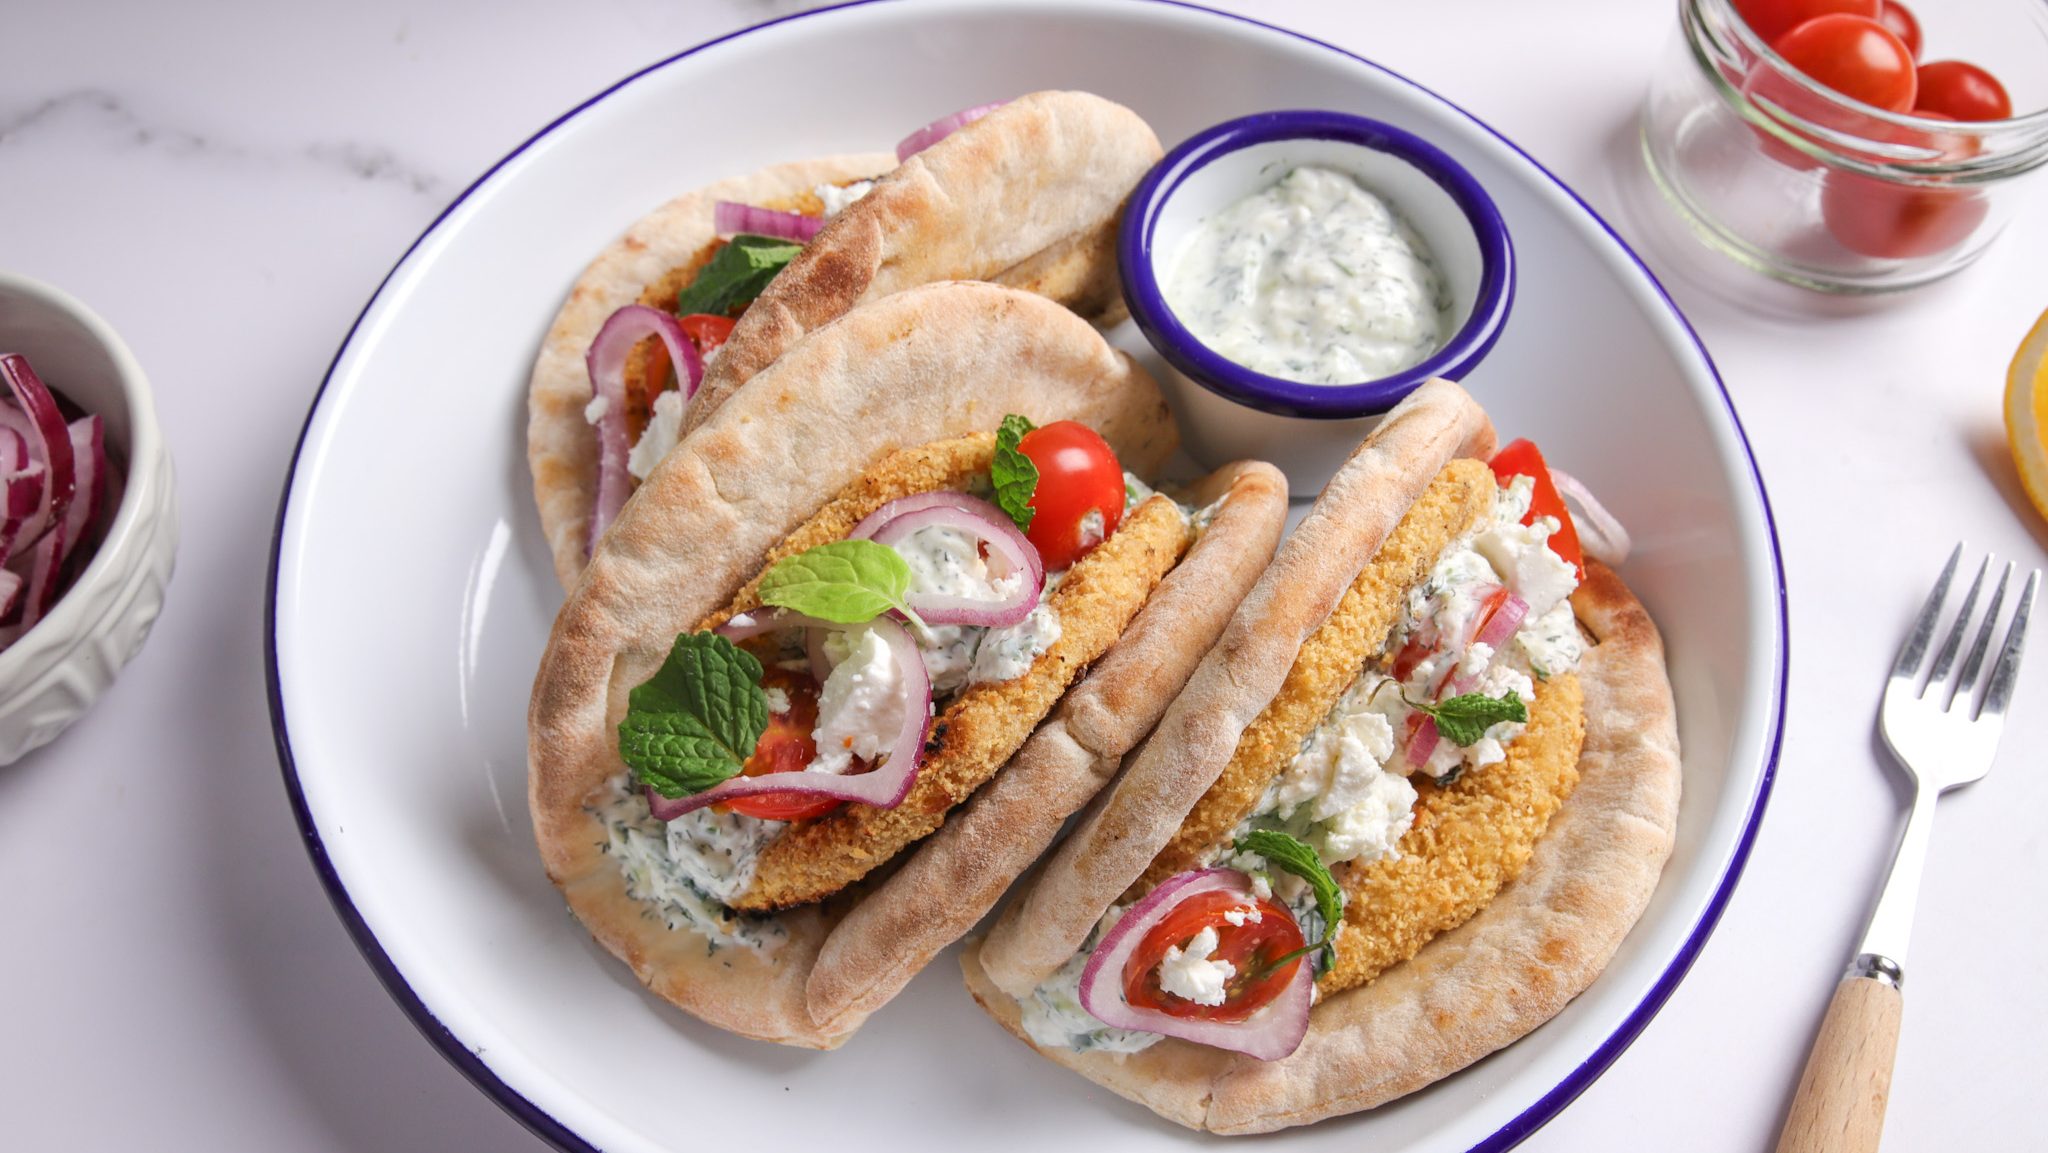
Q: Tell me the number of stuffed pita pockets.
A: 3